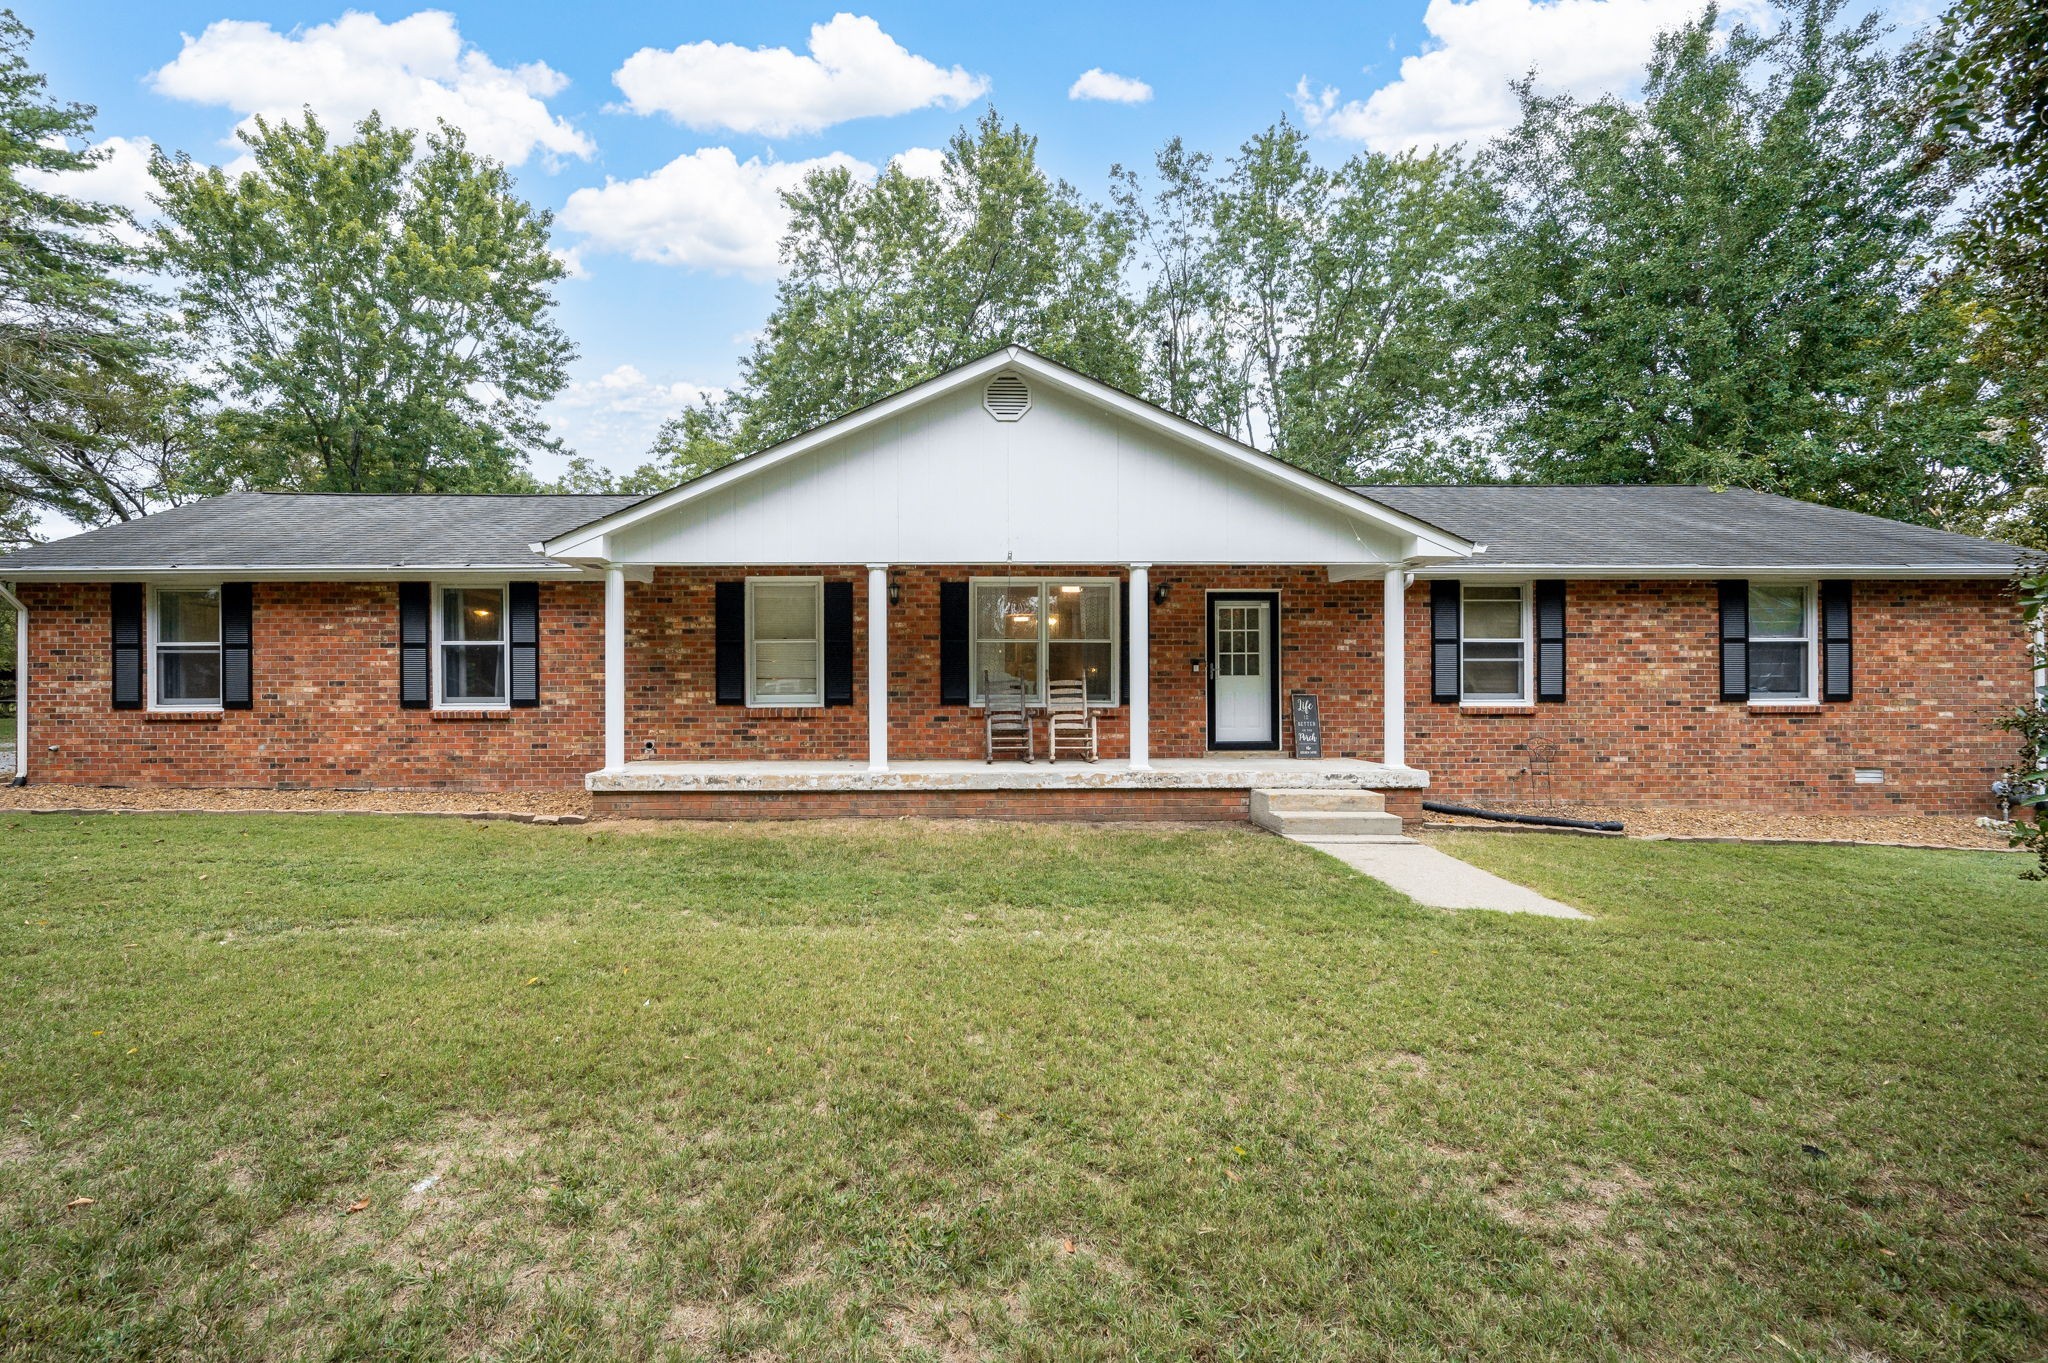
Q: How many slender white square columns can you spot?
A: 4